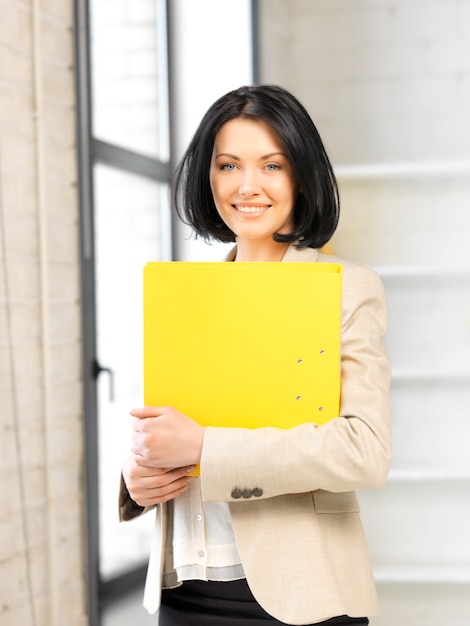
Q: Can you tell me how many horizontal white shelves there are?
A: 5